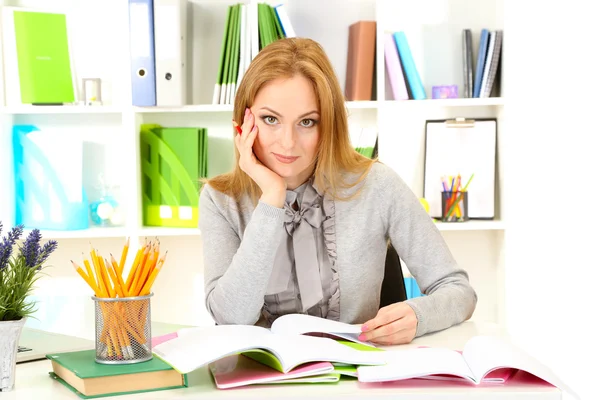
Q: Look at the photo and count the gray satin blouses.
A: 1